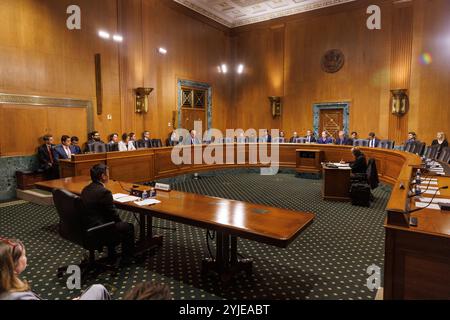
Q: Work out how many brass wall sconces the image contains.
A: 3